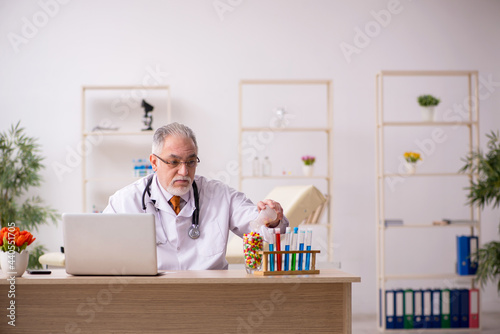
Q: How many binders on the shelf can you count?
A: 12